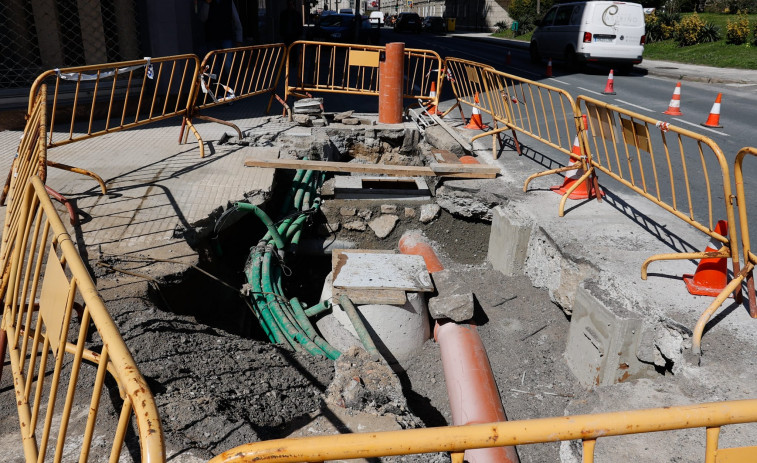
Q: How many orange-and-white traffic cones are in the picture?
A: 9